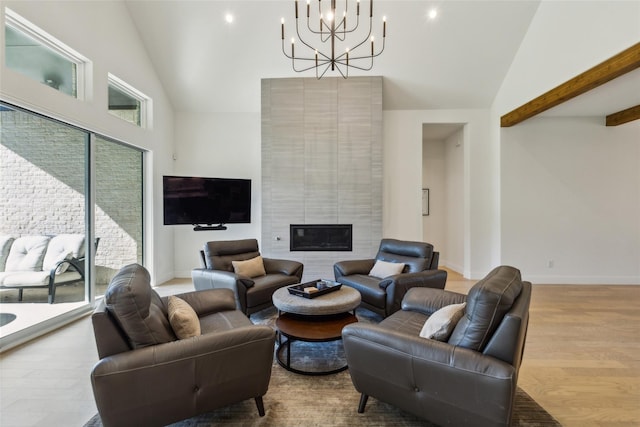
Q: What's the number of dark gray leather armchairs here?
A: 4